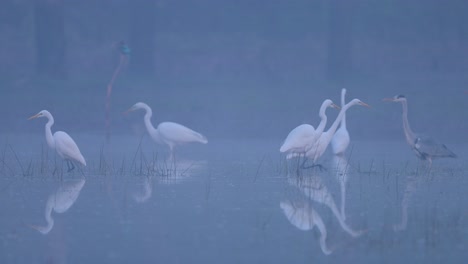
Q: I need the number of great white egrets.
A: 5